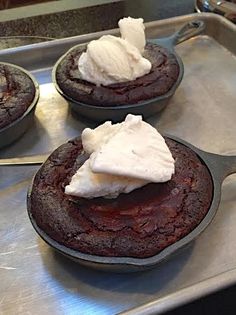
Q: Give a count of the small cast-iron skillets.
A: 3